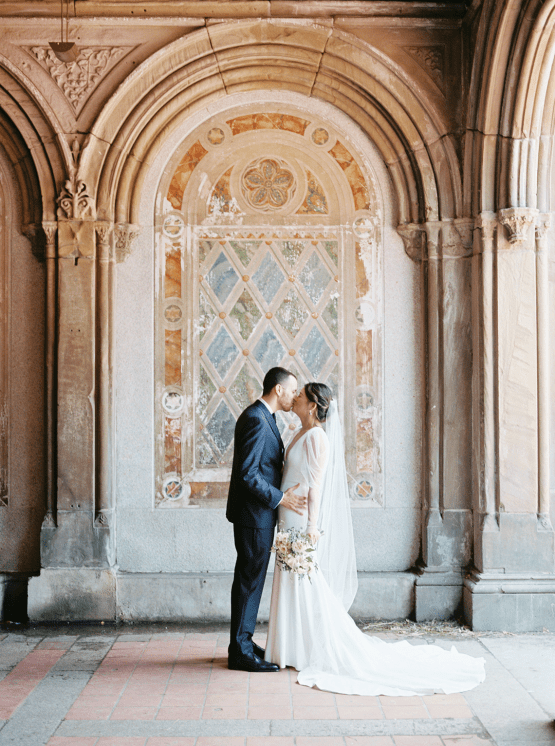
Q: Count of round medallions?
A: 11